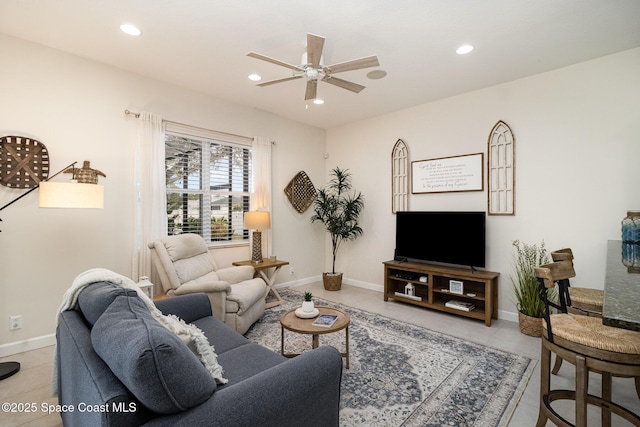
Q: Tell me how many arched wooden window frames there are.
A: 2